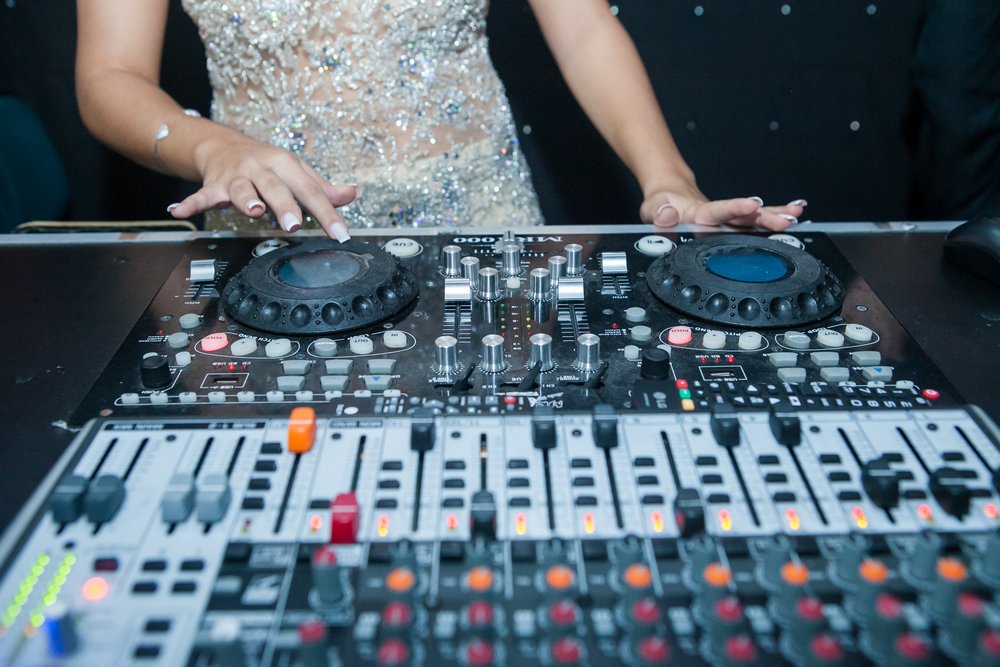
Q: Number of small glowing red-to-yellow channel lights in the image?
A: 11